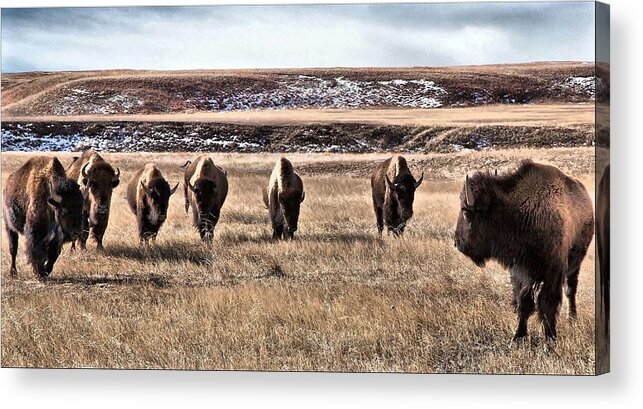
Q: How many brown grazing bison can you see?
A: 7